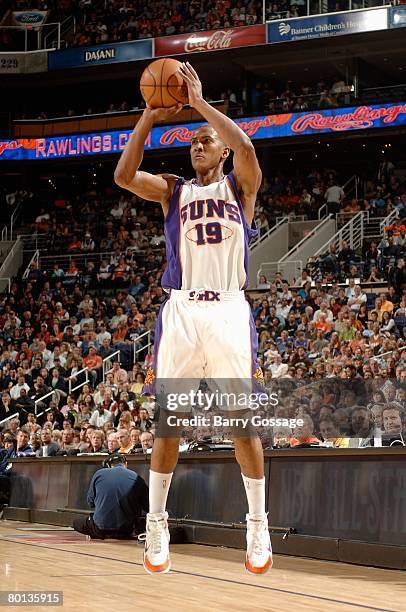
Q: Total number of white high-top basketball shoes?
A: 2